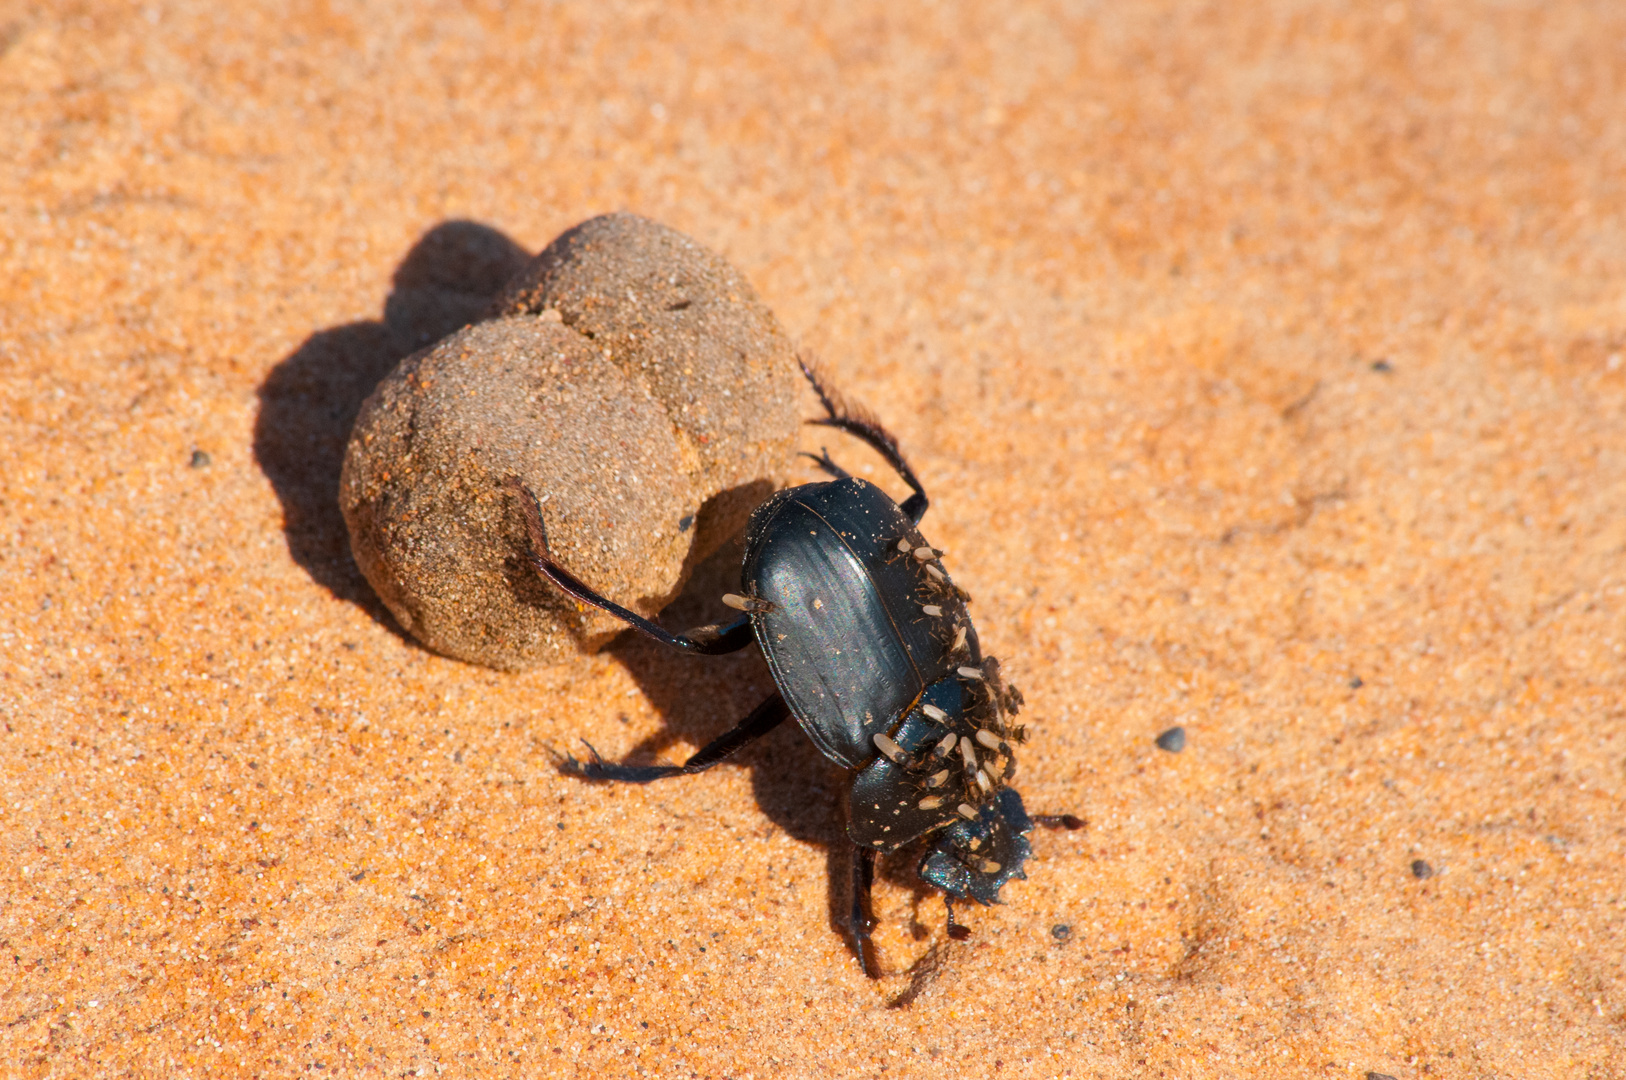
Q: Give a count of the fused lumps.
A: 2